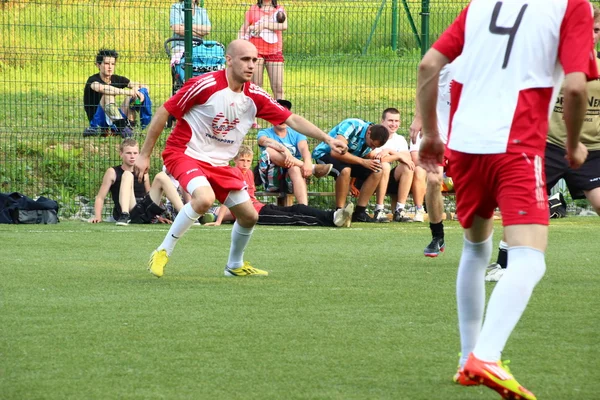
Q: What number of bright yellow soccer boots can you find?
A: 2